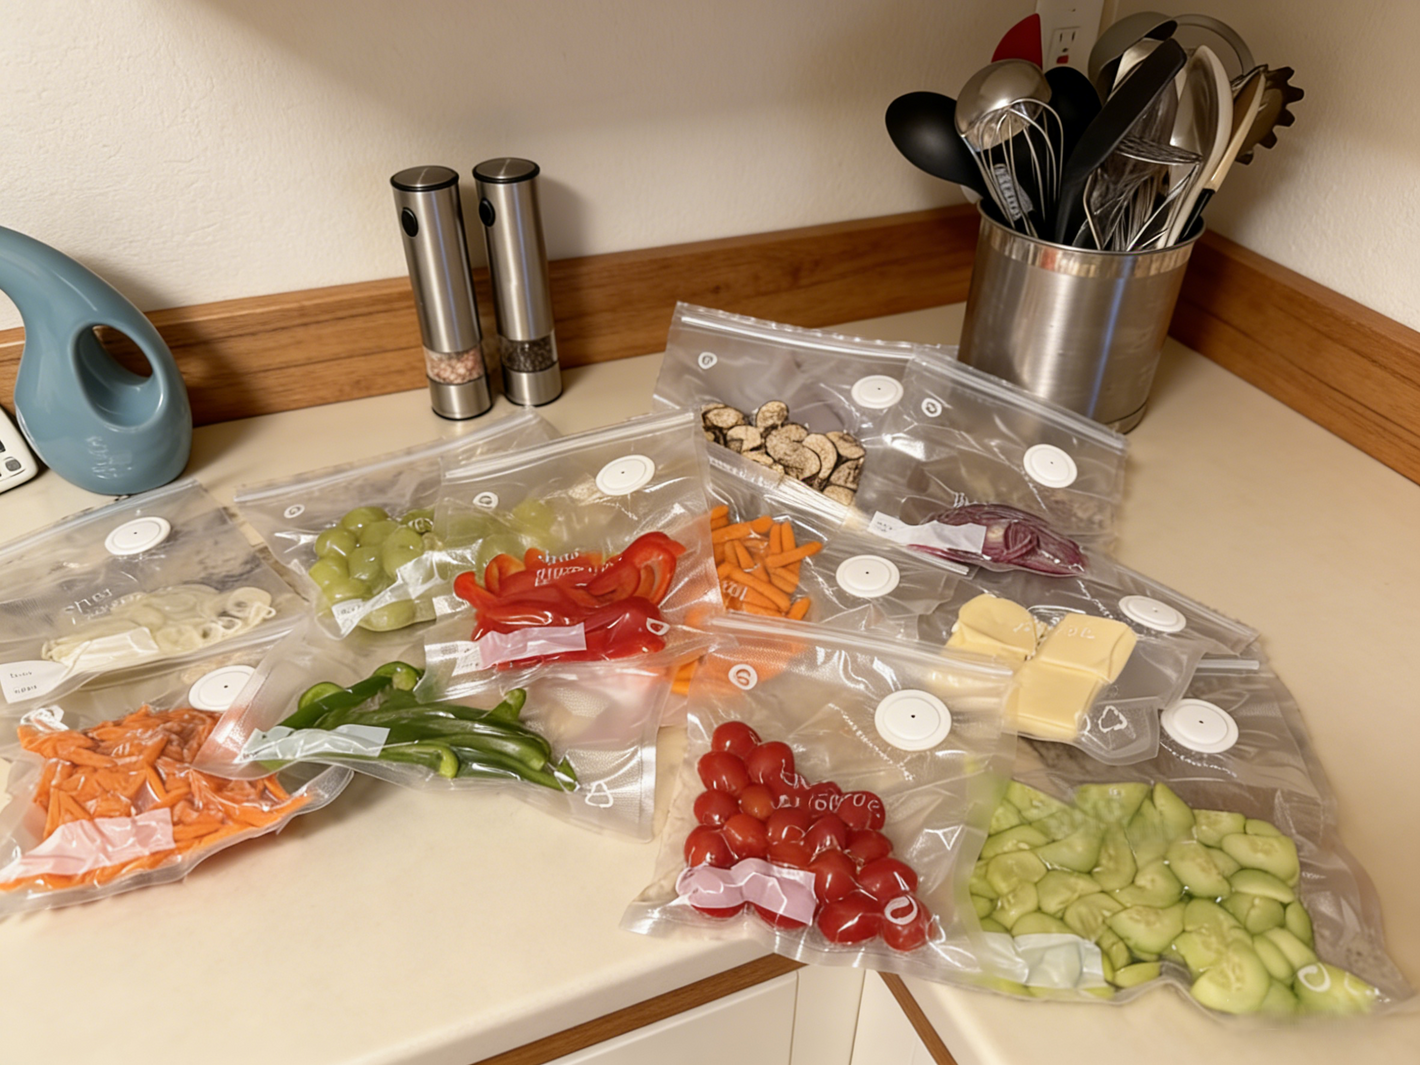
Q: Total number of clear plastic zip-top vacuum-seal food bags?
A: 11